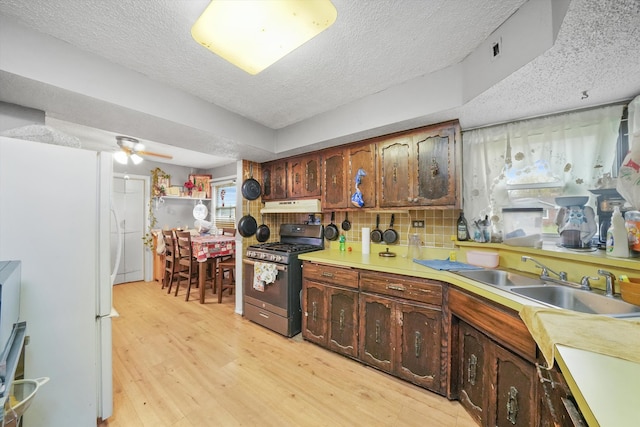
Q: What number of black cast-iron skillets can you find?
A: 7